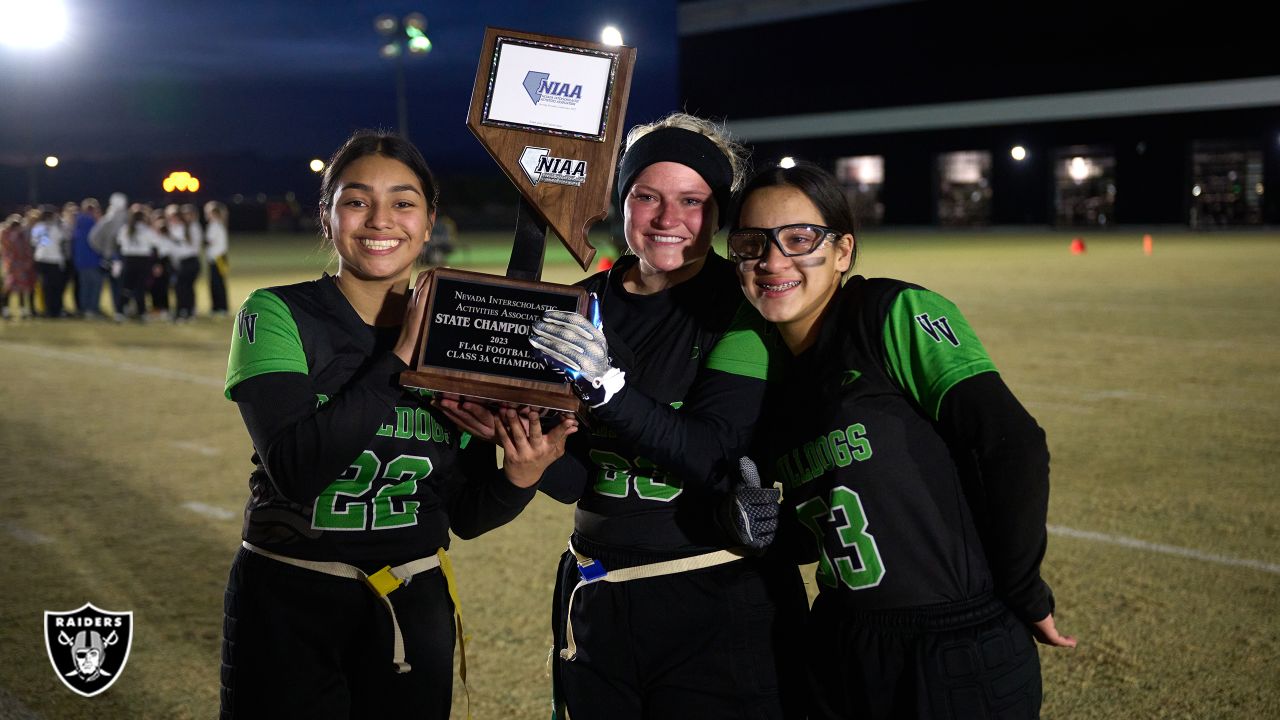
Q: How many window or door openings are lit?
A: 4